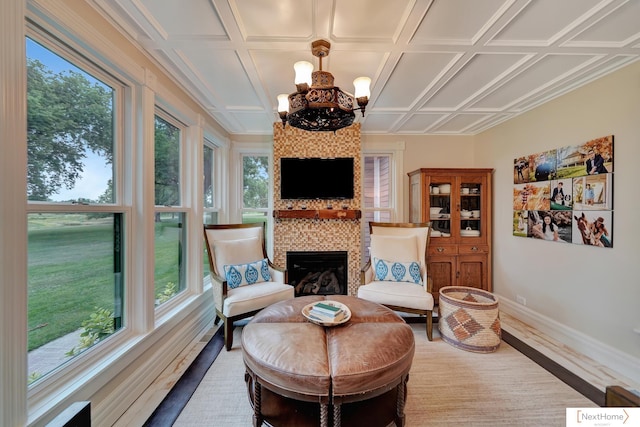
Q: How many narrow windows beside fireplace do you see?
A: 2